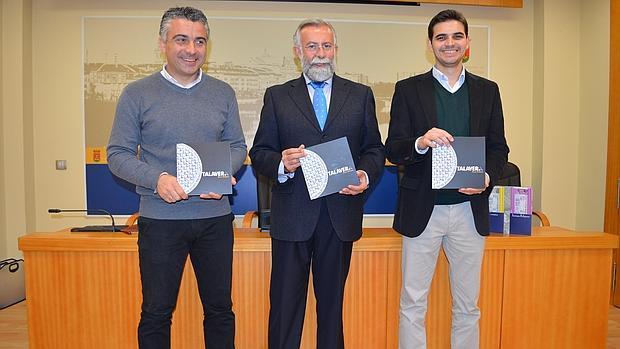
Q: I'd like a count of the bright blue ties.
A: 1